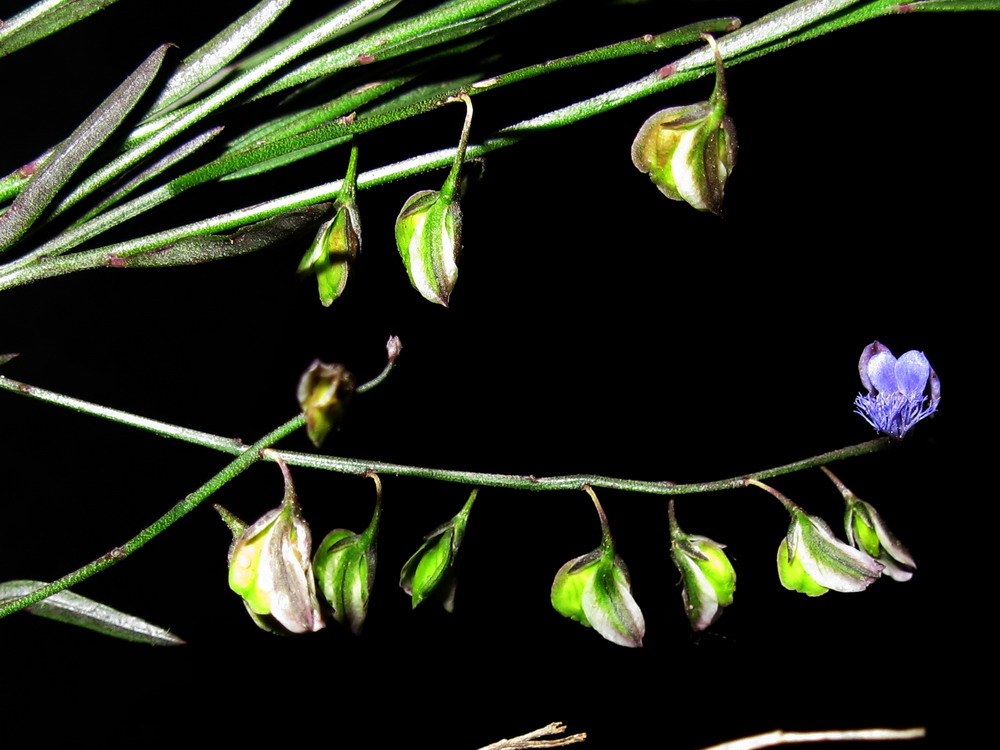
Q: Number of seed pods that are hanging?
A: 11